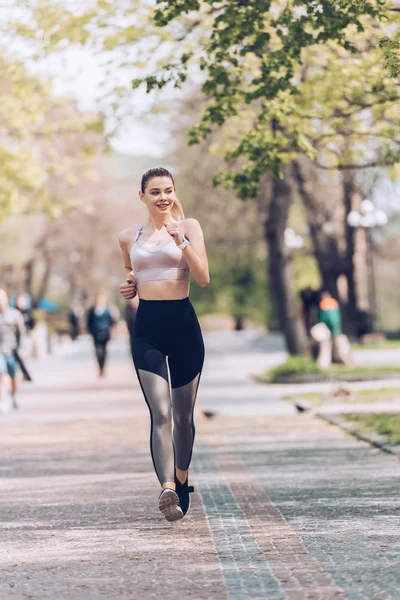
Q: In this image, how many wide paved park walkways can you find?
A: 1